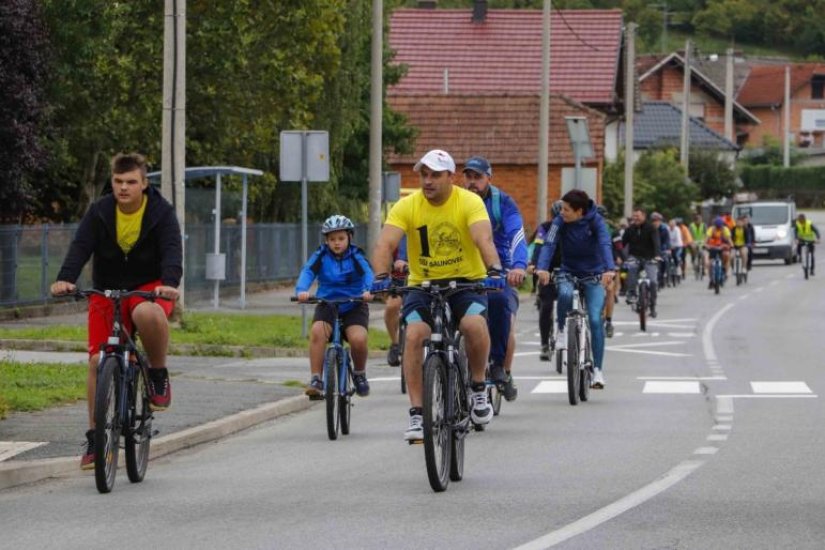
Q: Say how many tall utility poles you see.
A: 7